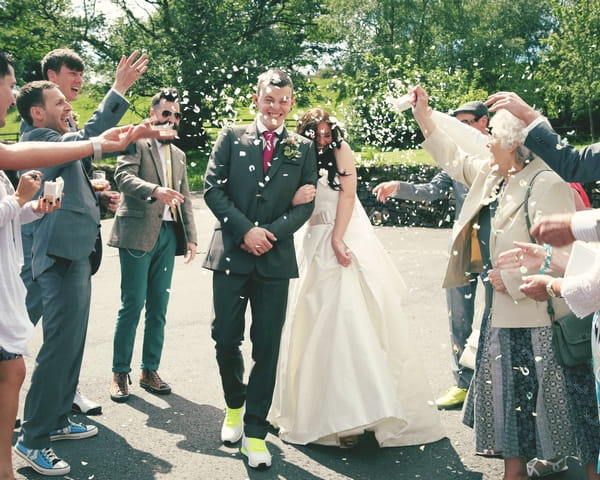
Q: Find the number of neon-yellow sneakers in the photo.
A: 3